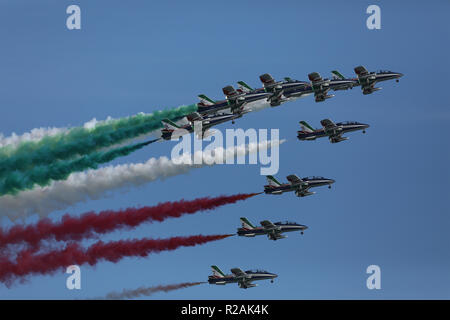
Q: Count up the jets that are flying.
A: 9